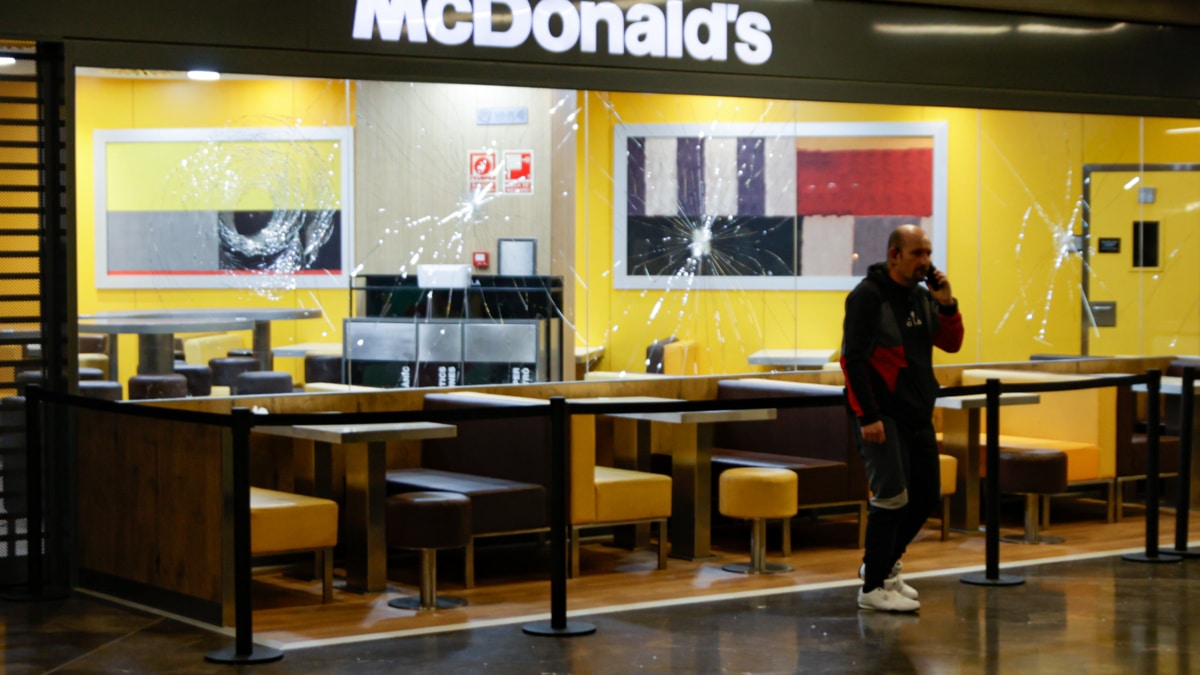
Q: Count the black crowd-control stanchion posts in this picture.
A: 6